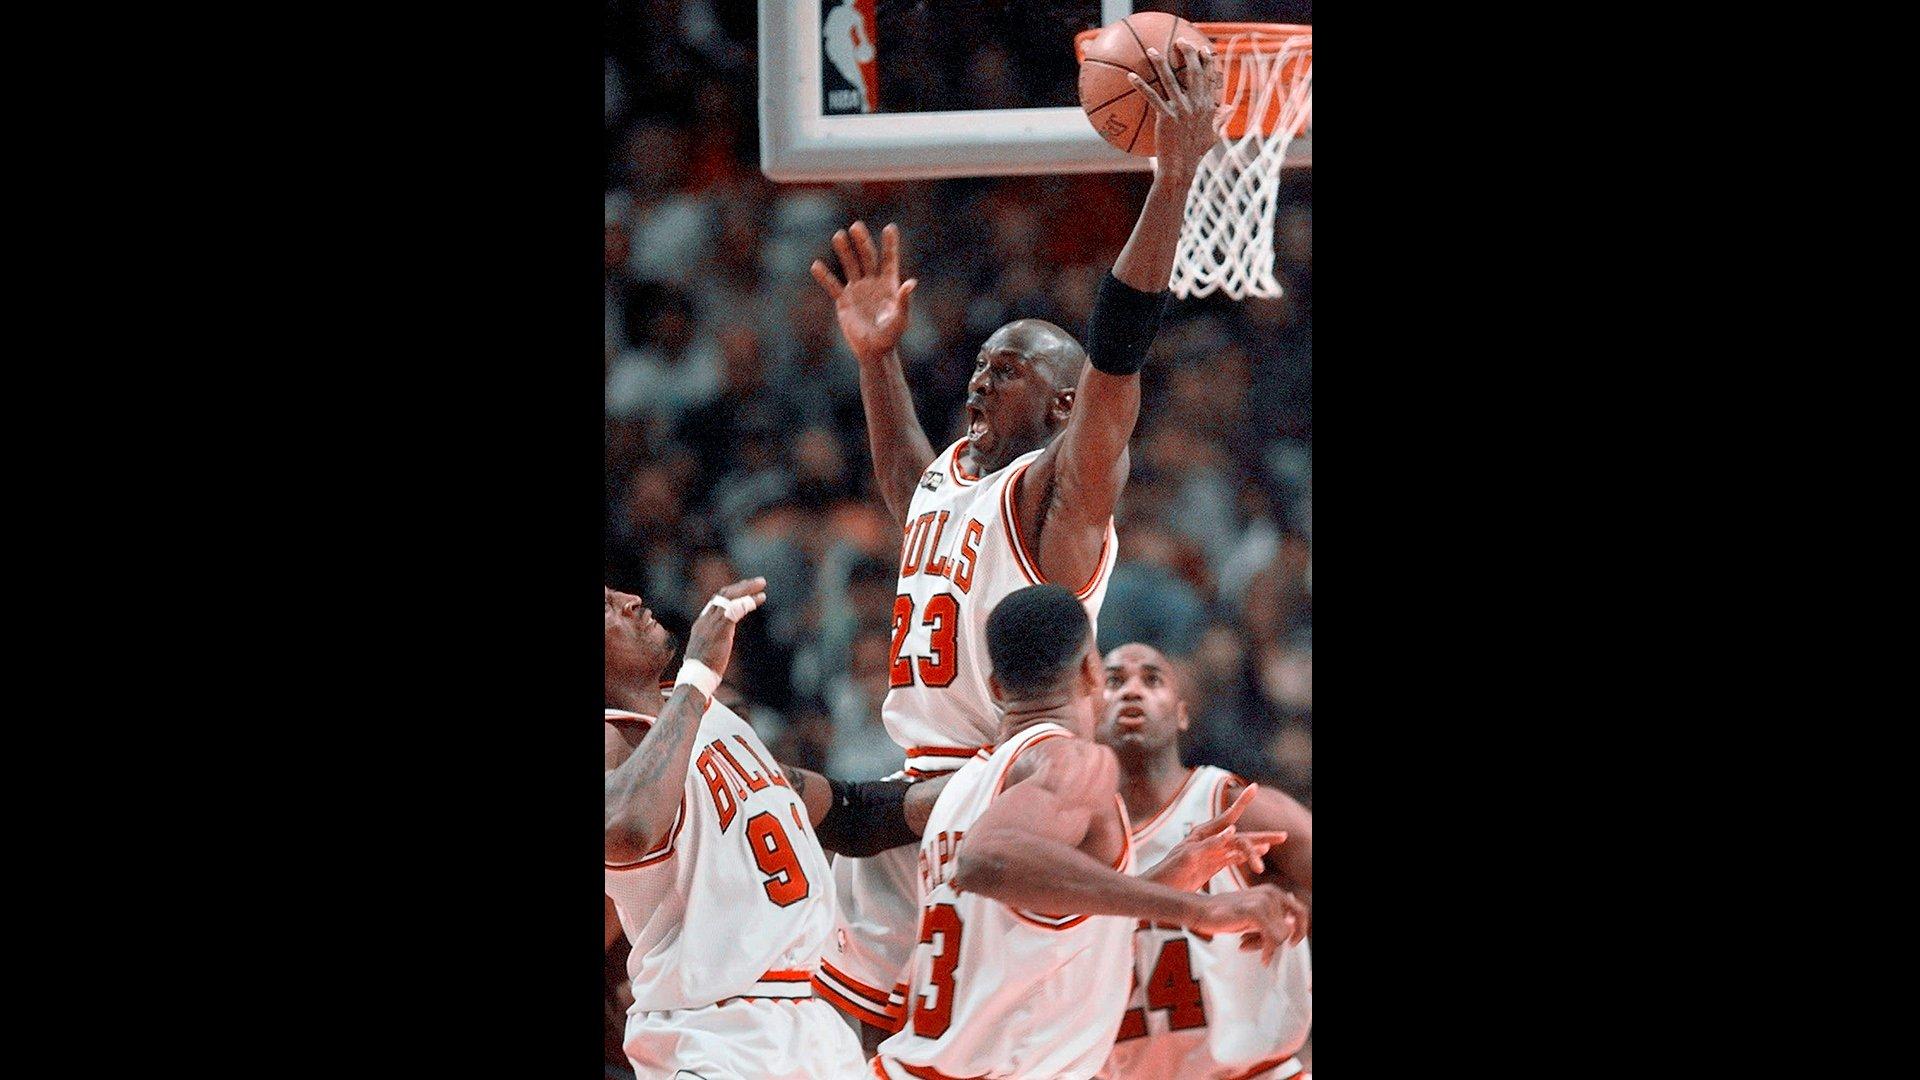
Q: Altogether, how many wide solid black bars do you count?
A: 2